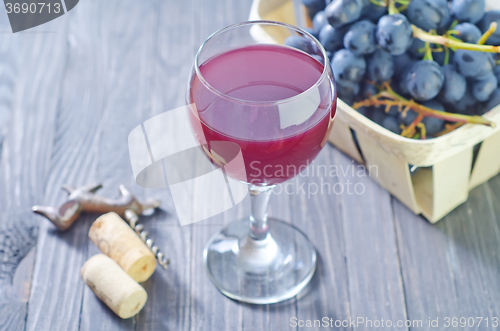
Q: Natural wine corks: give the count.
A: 2